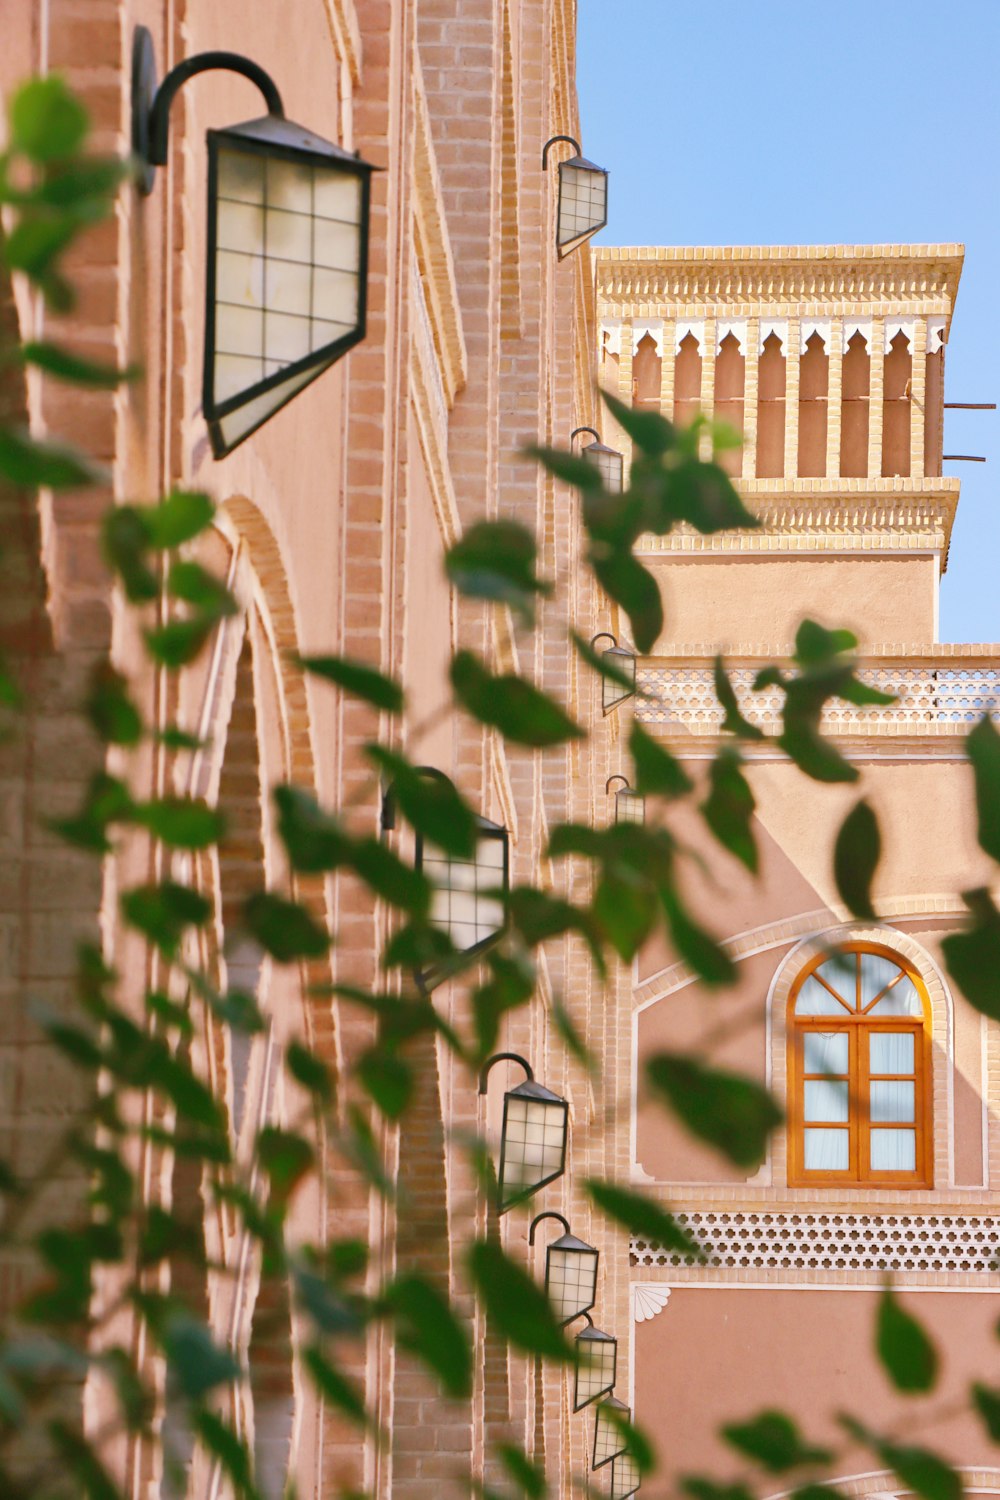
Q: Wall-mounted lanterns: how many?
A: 11